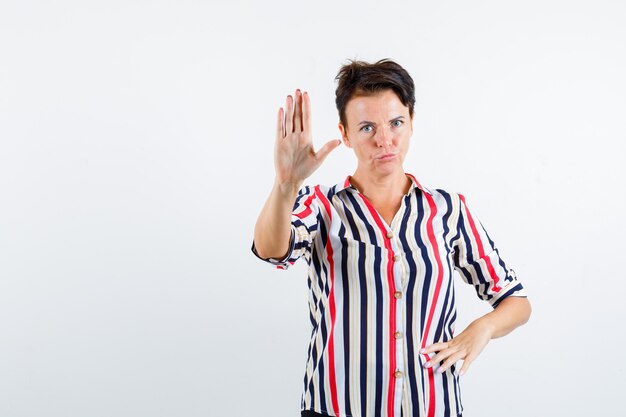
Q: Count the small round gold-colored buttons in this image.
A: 5